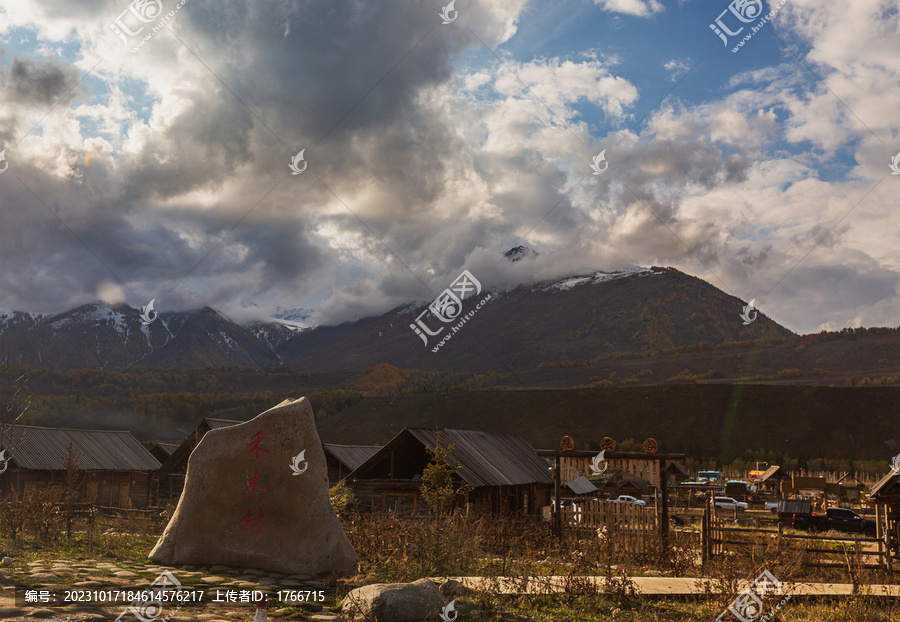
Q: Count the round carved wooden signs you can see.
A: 3